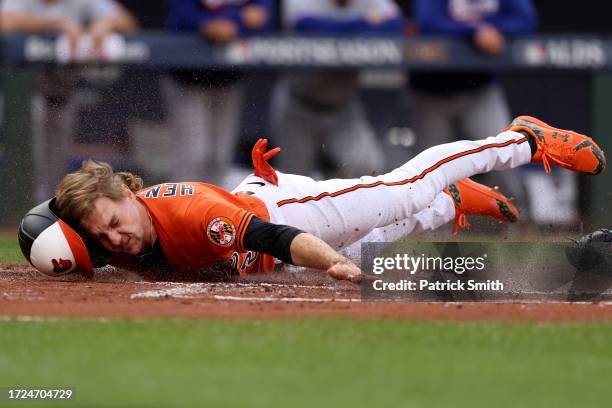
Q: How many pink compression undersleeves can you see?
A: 0